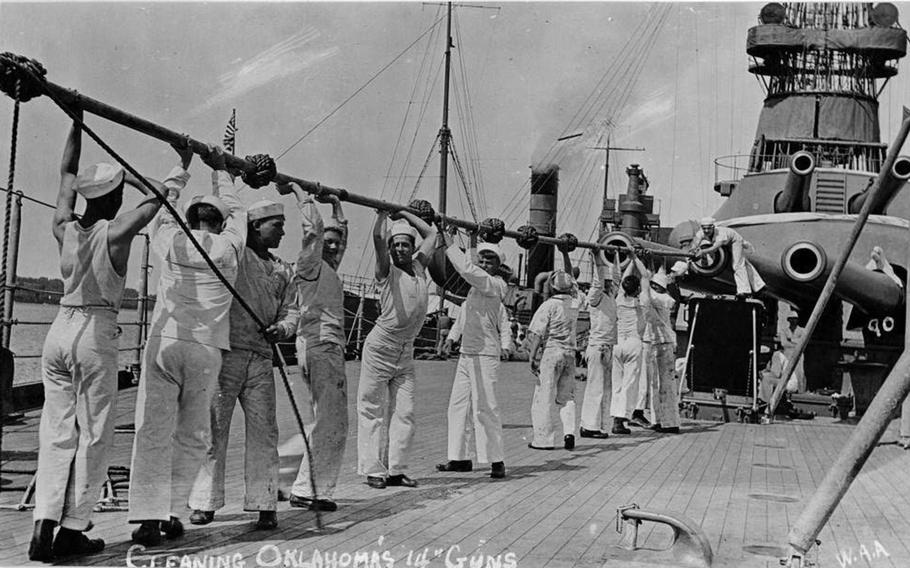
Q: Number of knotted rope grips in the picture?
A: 6